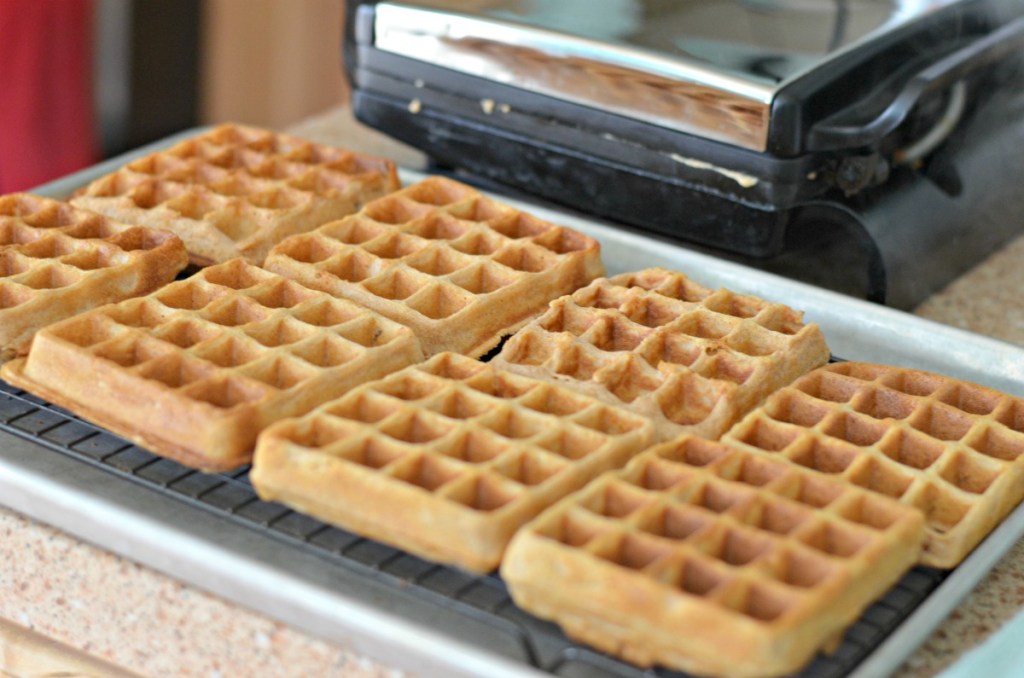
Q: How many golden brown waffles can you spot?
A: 8